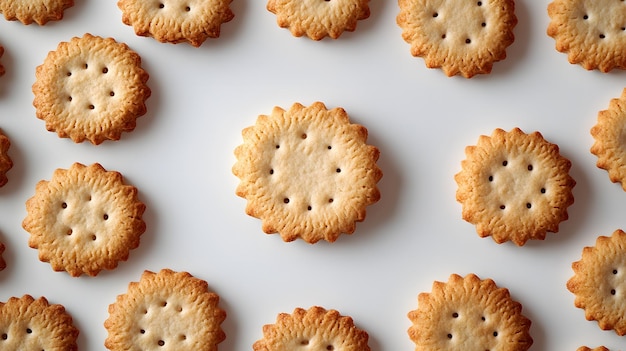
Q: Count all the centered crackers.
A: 1